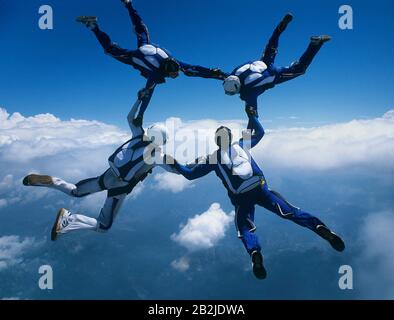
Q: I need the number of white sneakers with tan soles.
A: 2